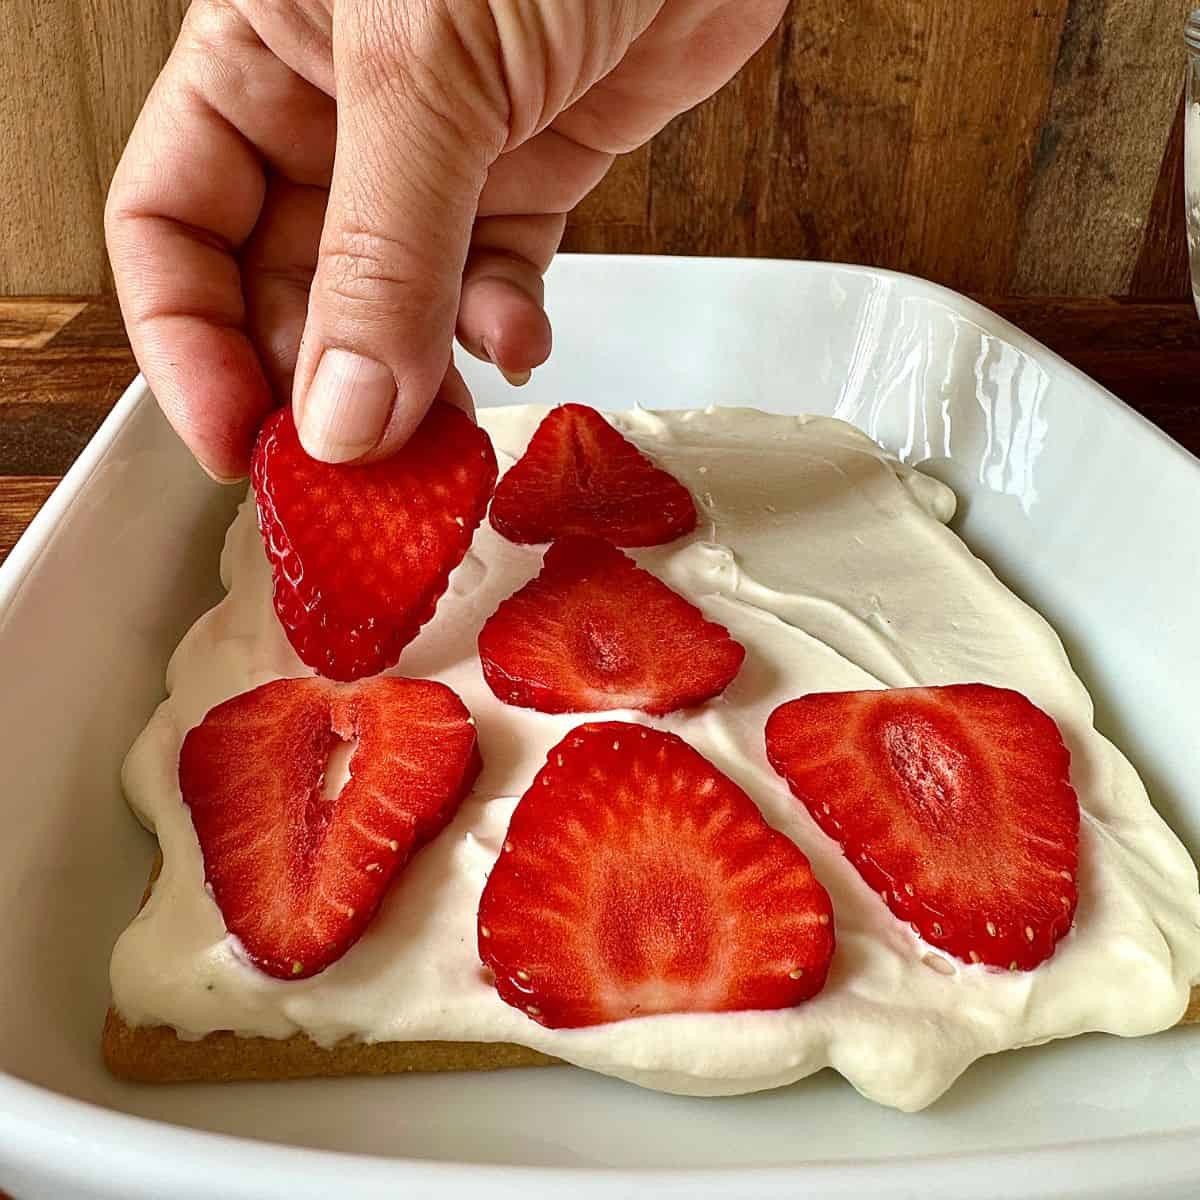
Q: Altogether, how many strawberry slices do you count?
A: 6